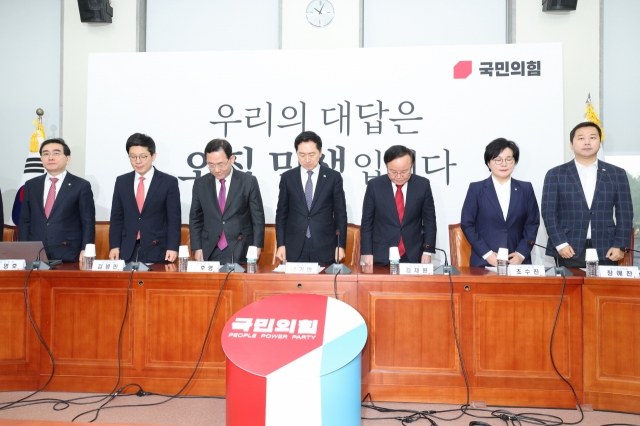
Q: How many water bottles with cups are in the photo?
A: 6